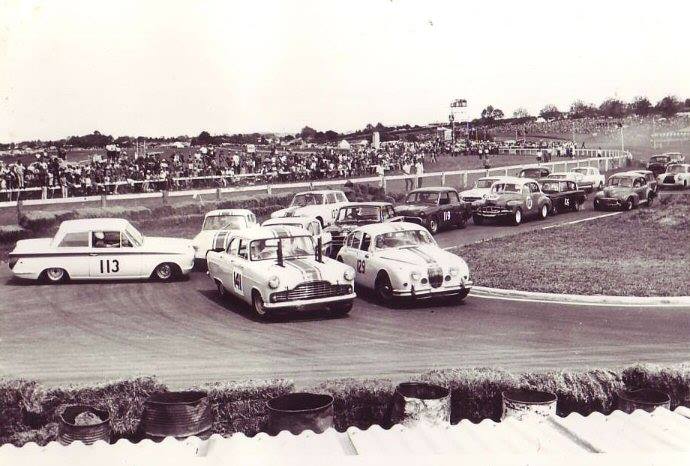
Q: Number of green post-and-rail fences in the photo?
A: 0